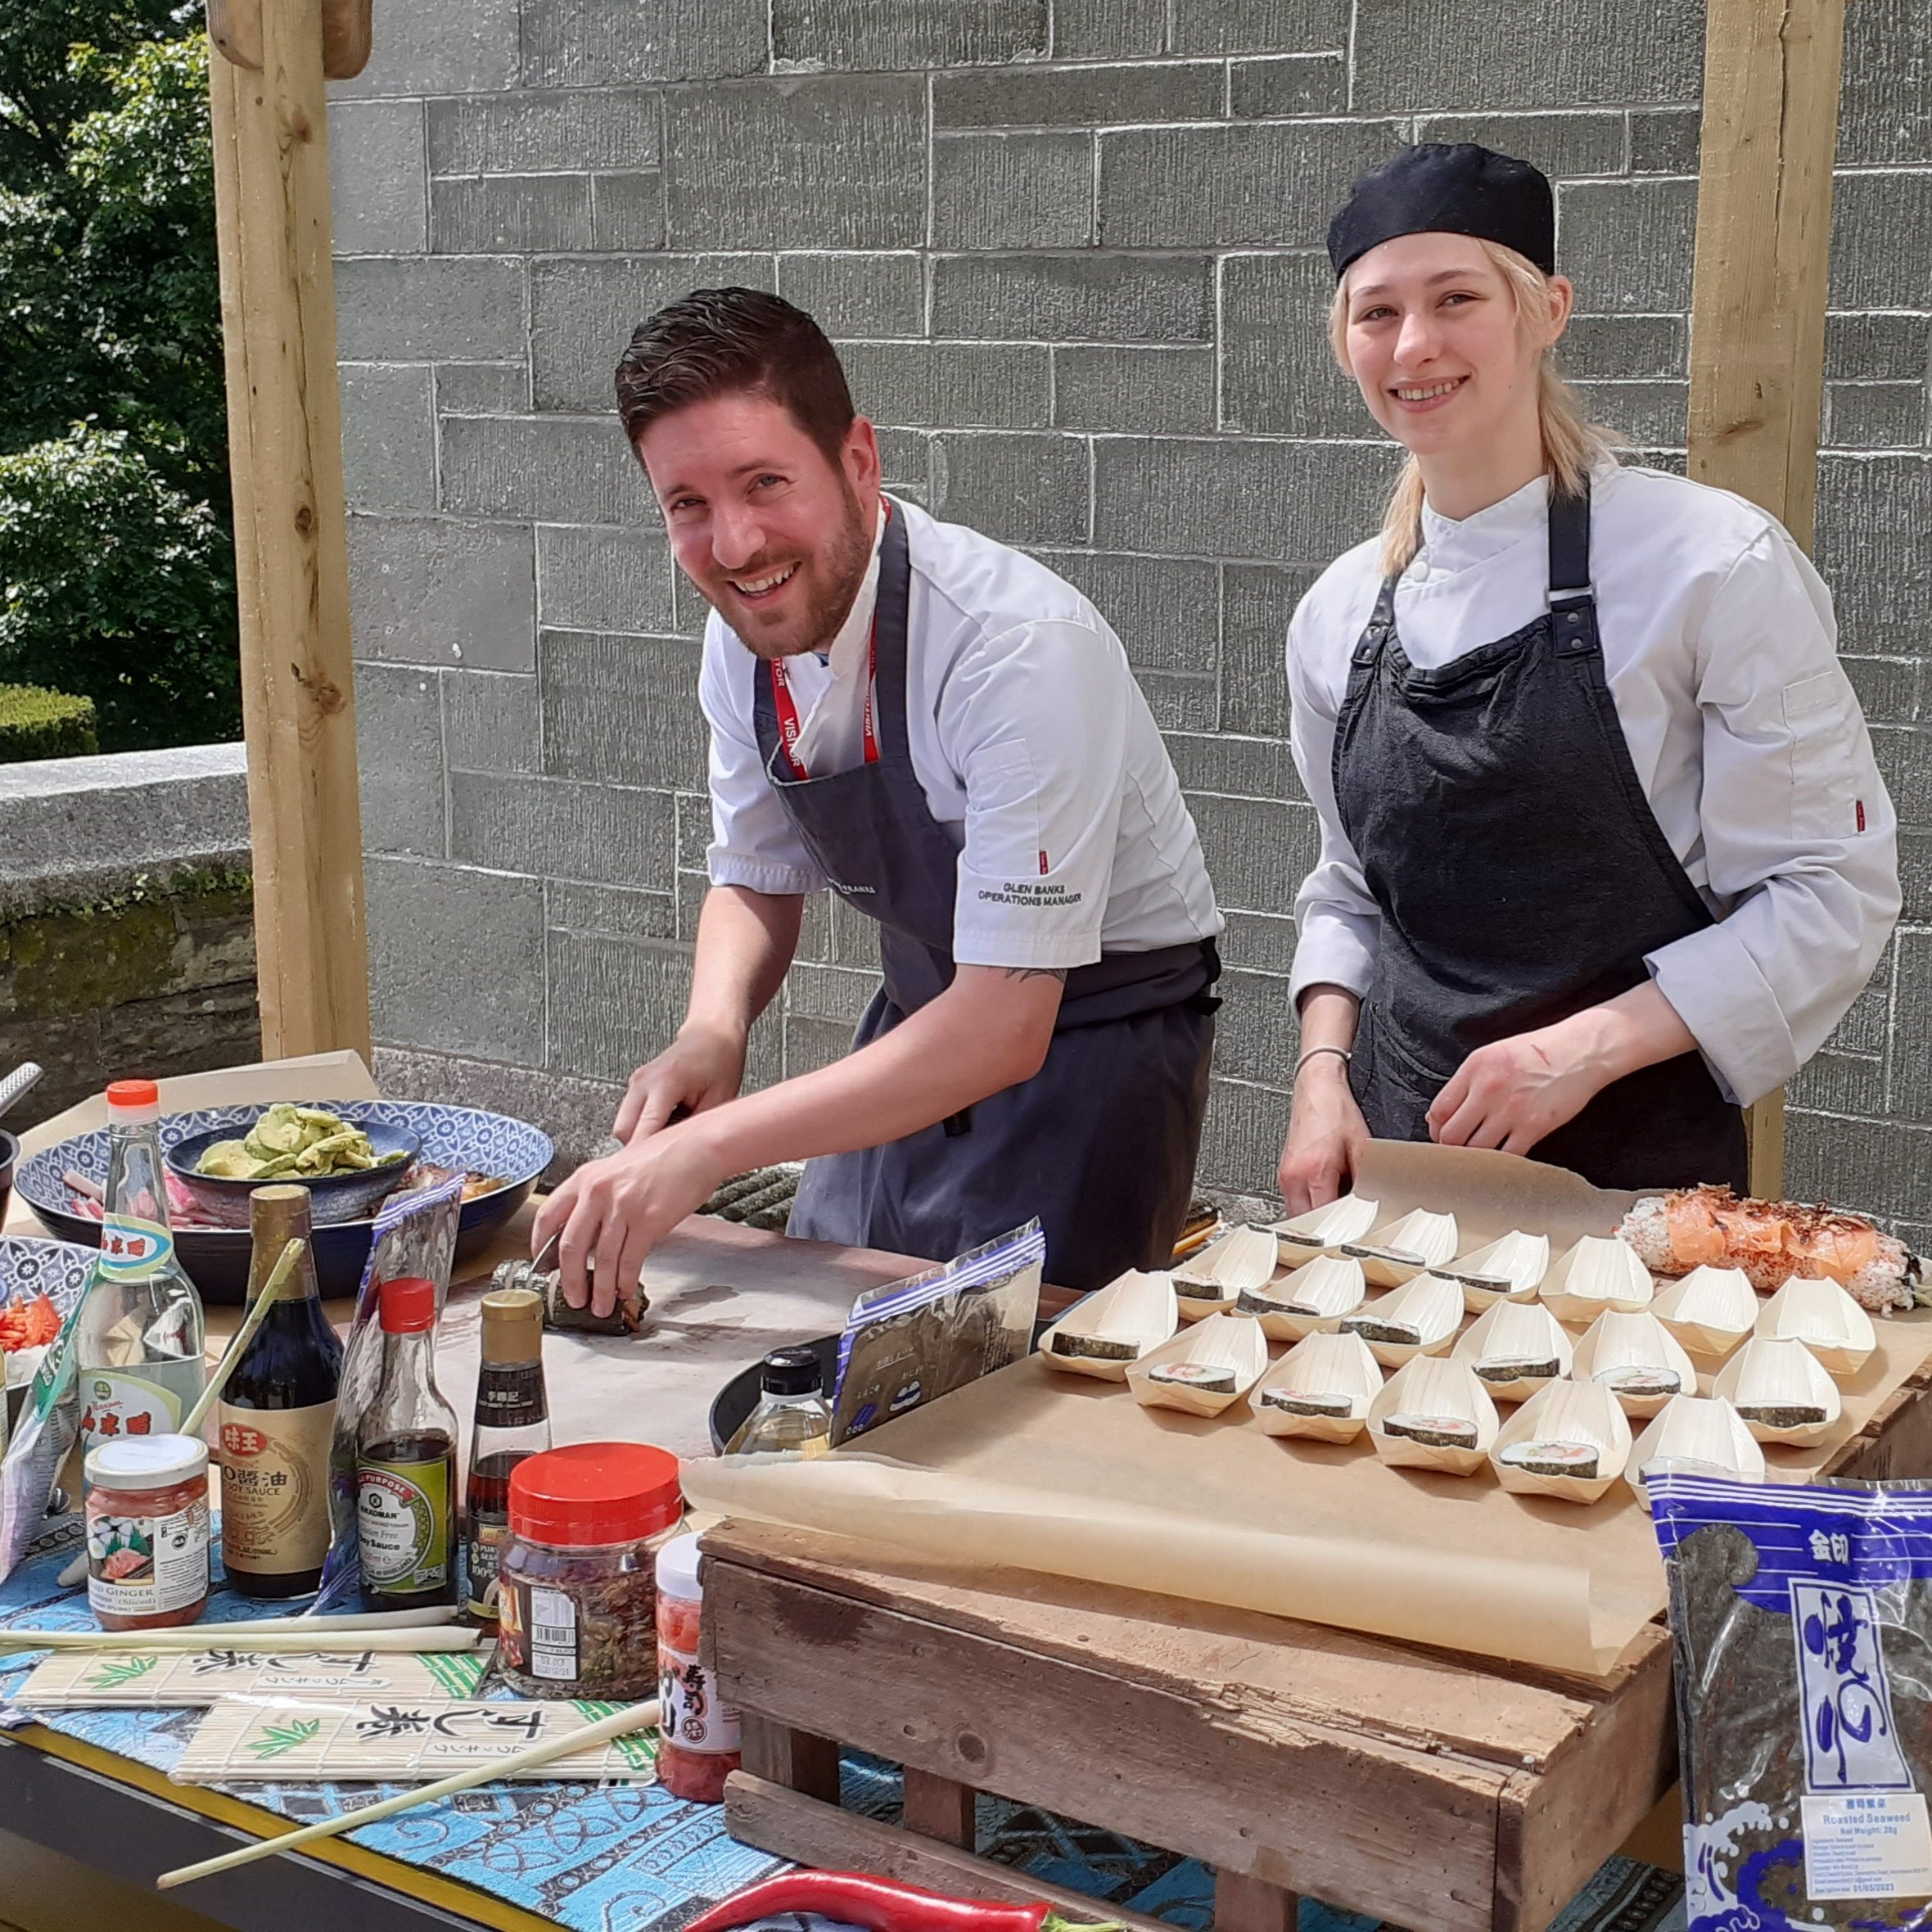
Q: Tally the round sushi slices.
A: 15